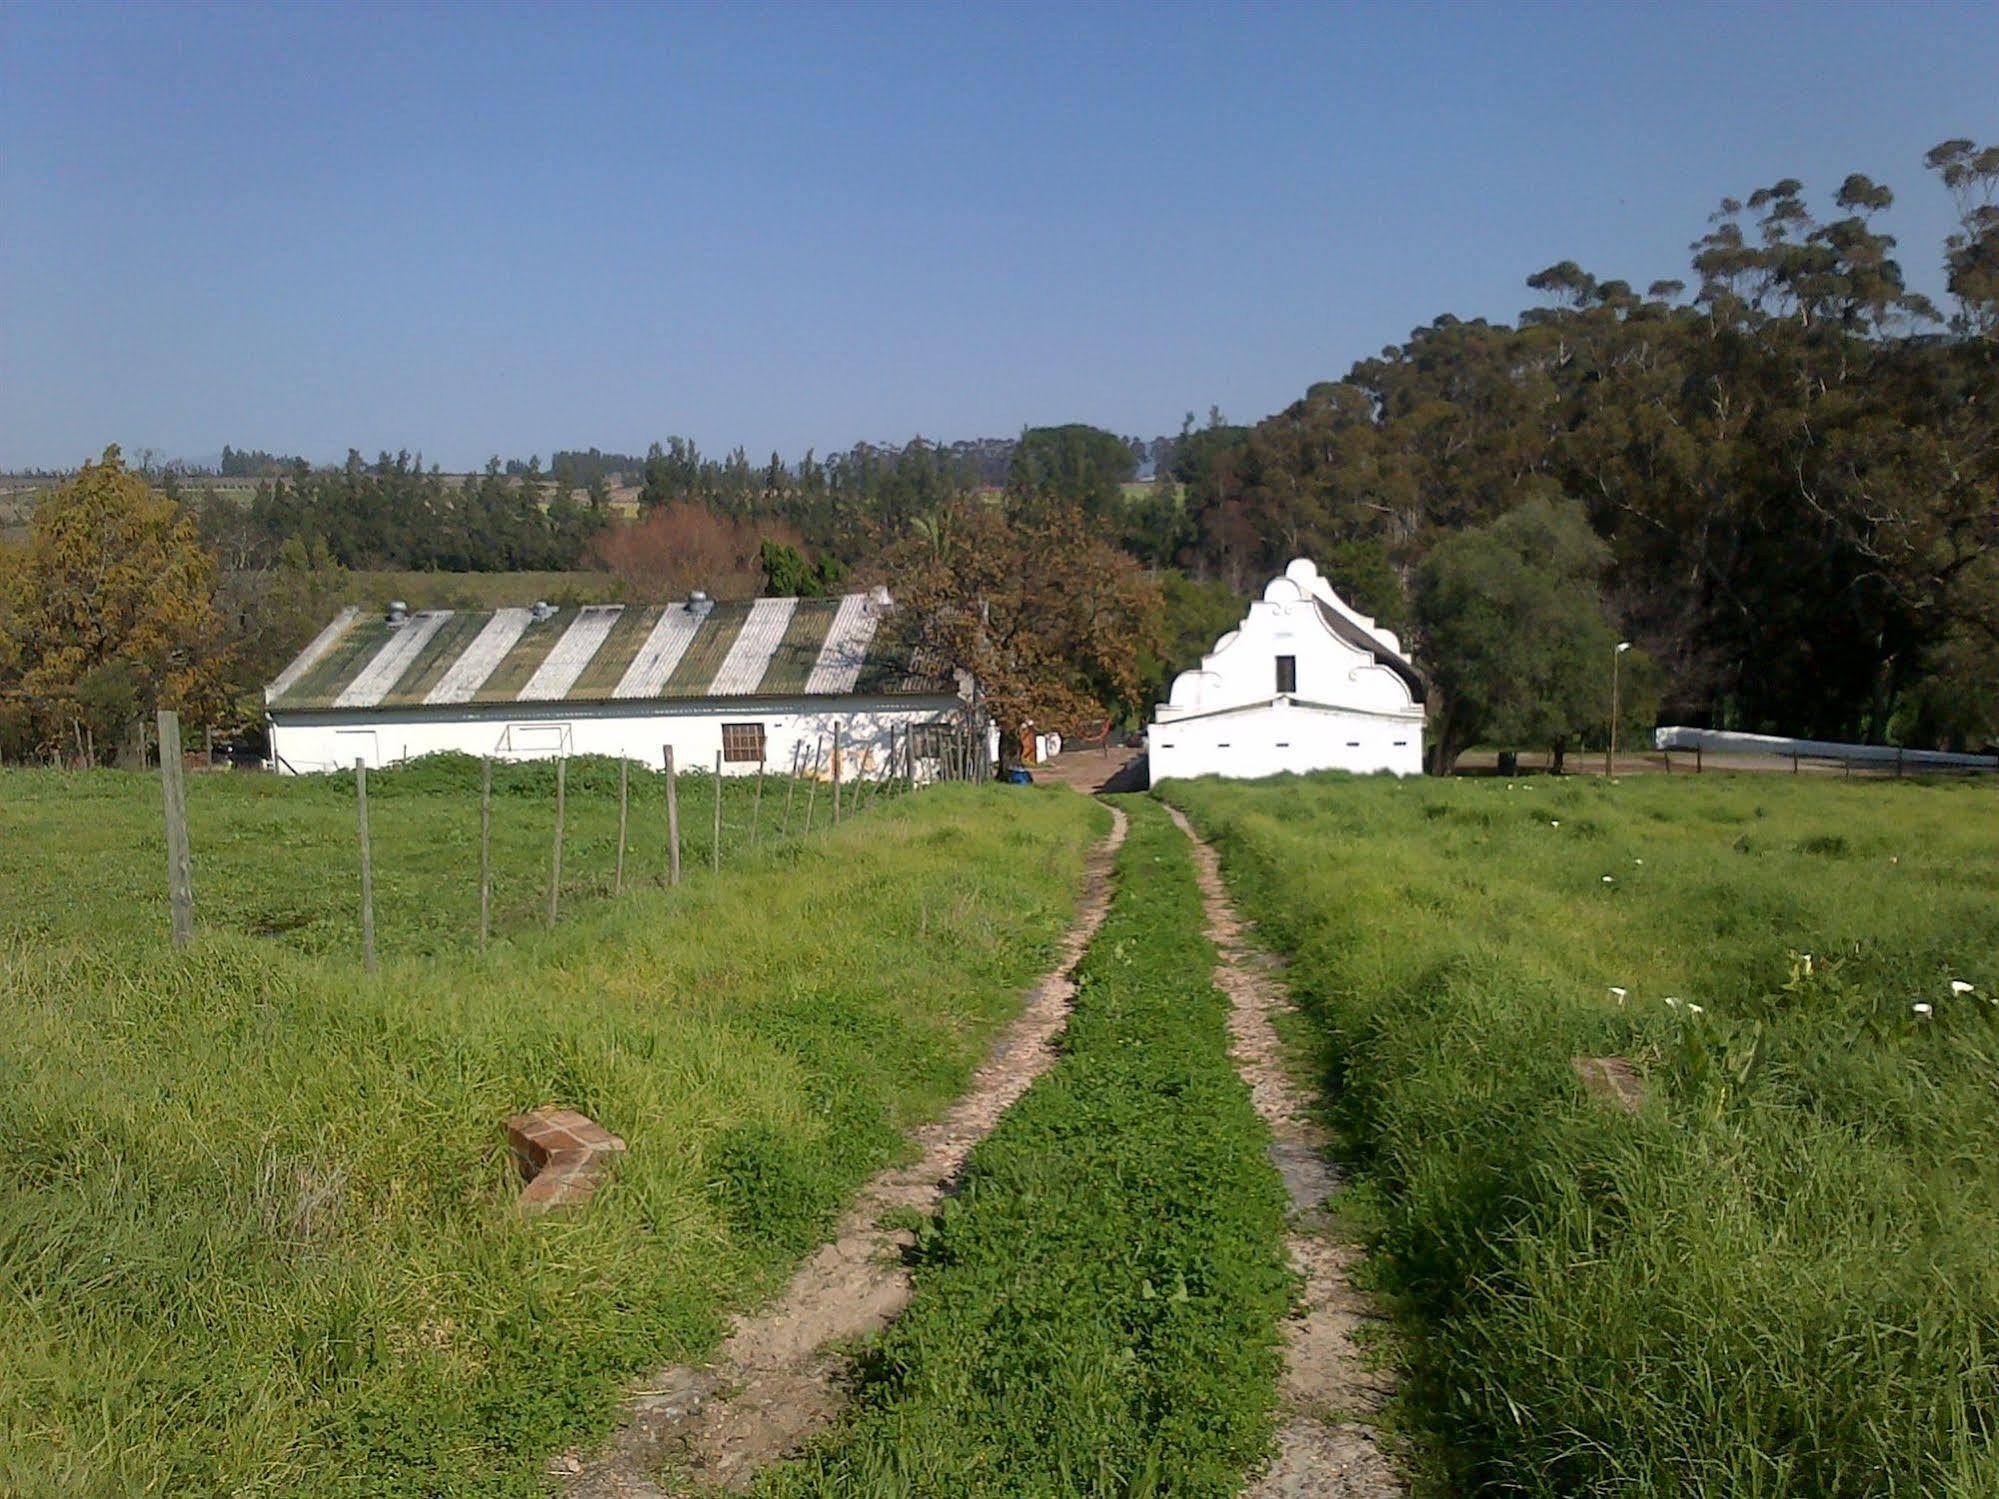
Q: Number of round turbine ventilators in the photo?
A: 3